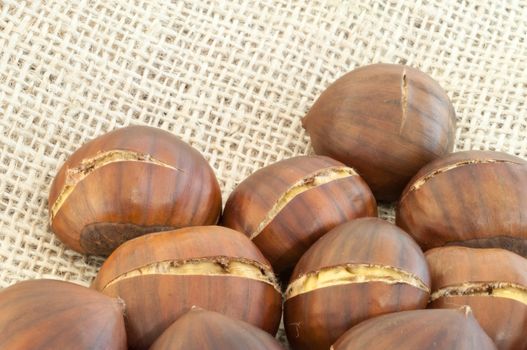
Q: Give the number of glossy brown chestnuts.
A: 10